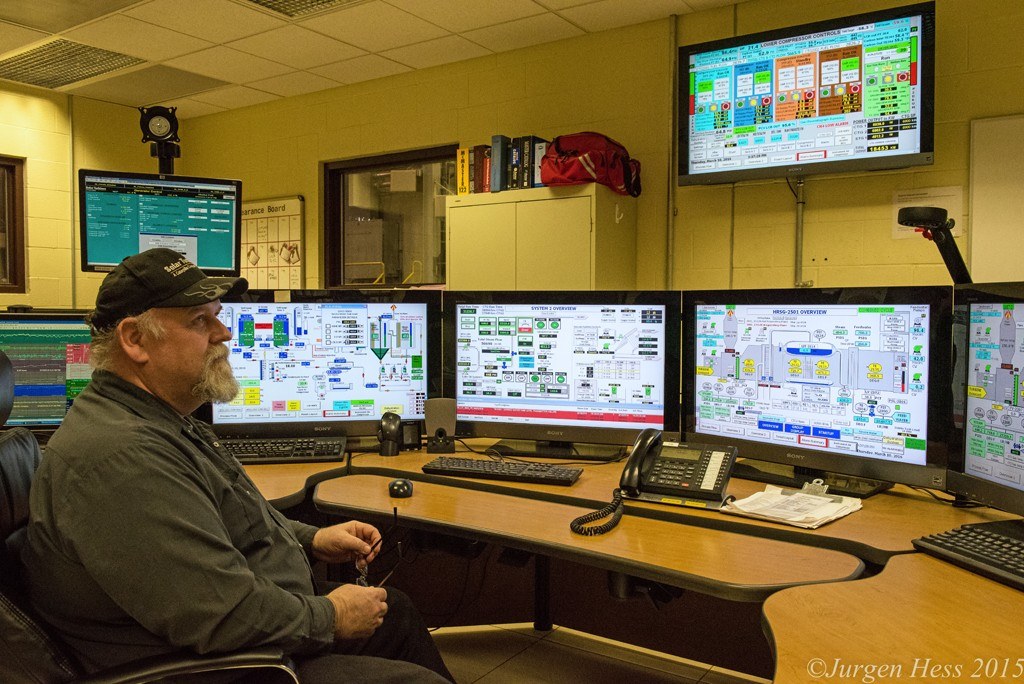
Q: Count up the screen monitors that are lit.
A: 7